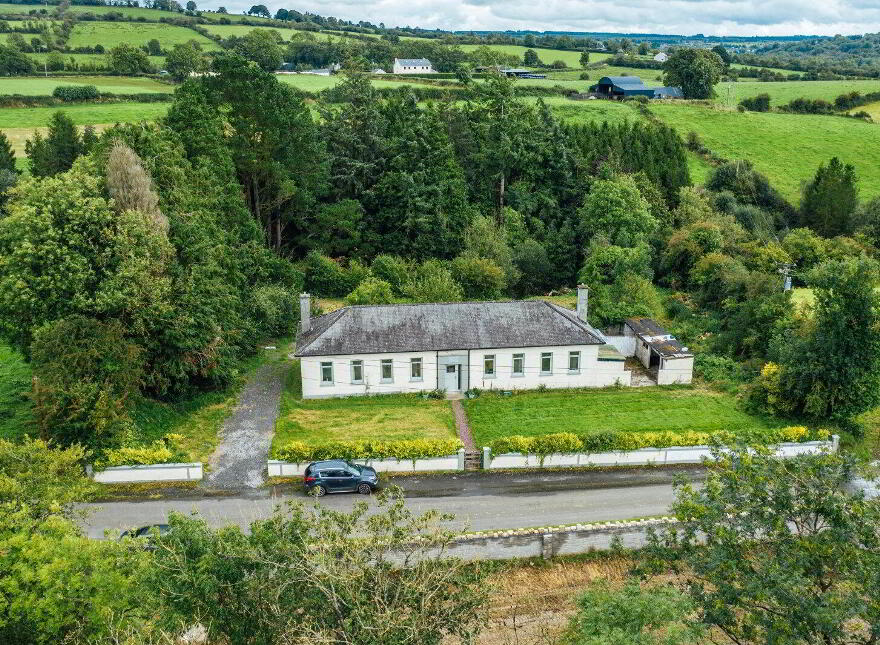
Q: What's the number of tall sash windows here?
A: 8